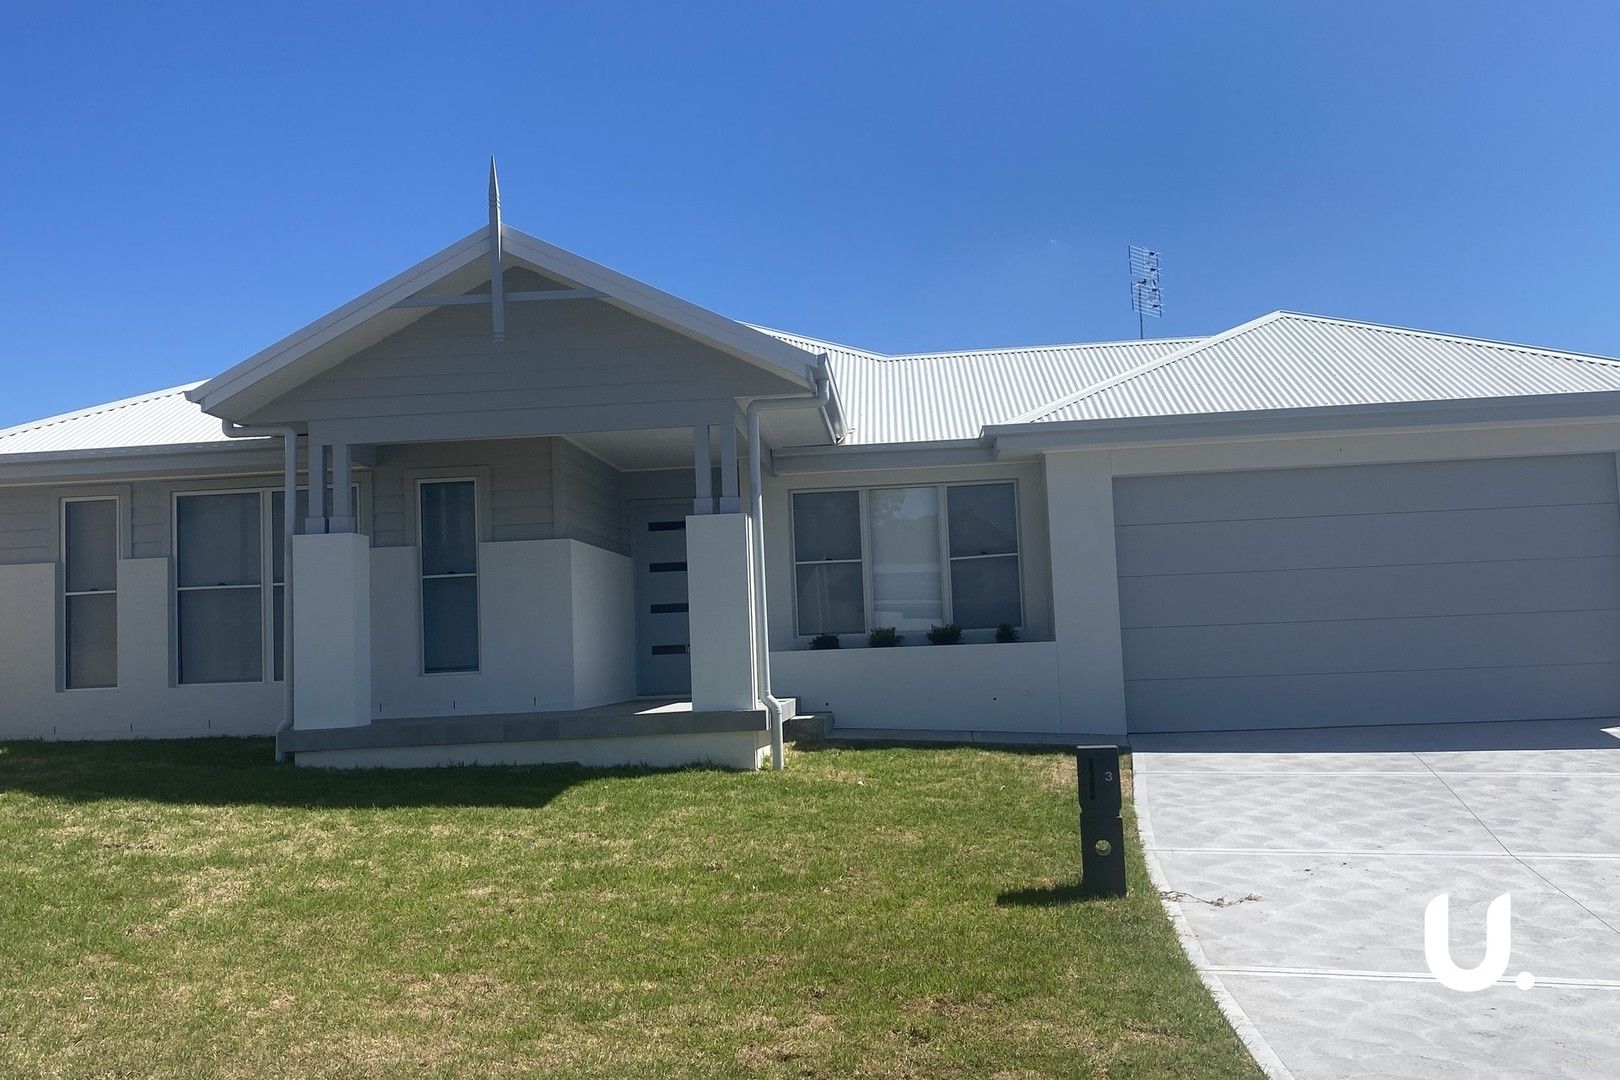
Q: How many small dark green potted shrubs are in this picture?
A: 4